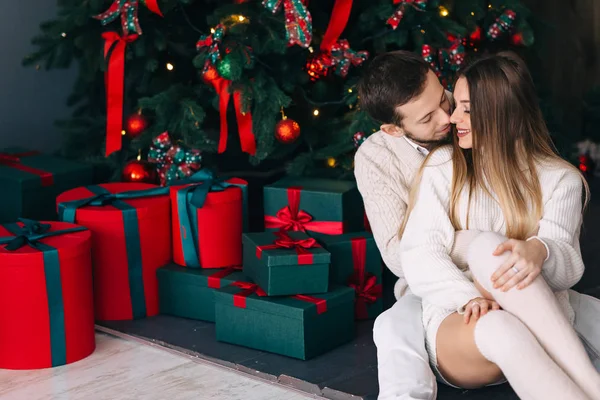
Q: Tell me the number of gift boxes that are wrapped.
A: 9